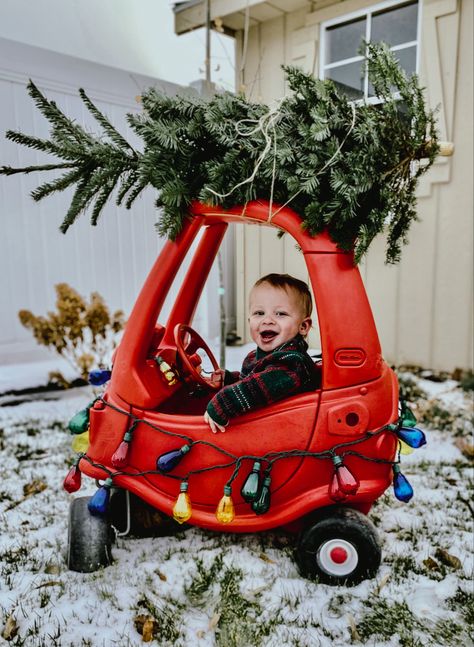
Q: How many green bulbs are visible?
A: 4